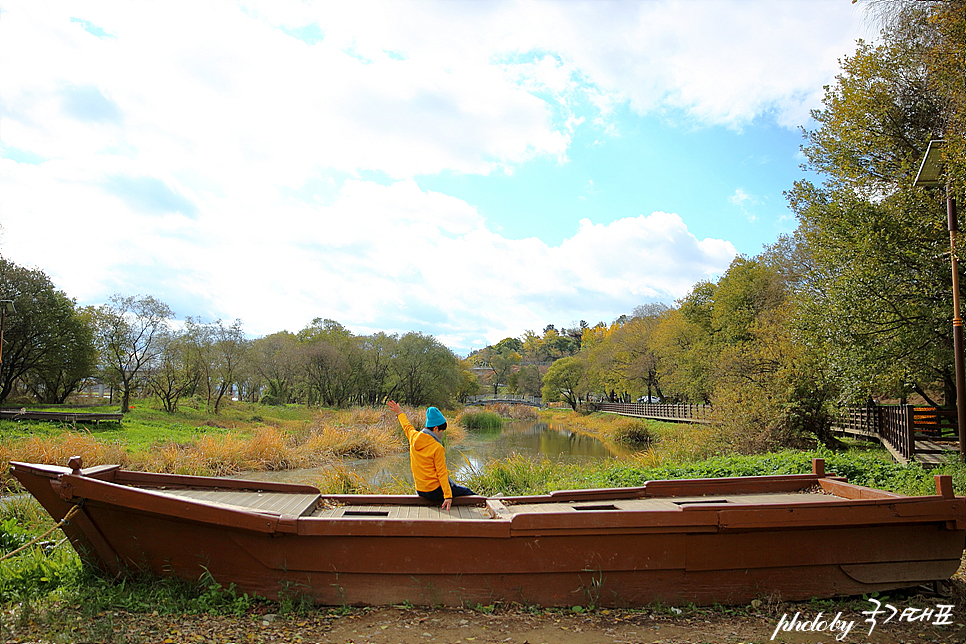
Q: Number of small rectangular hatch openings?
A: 3